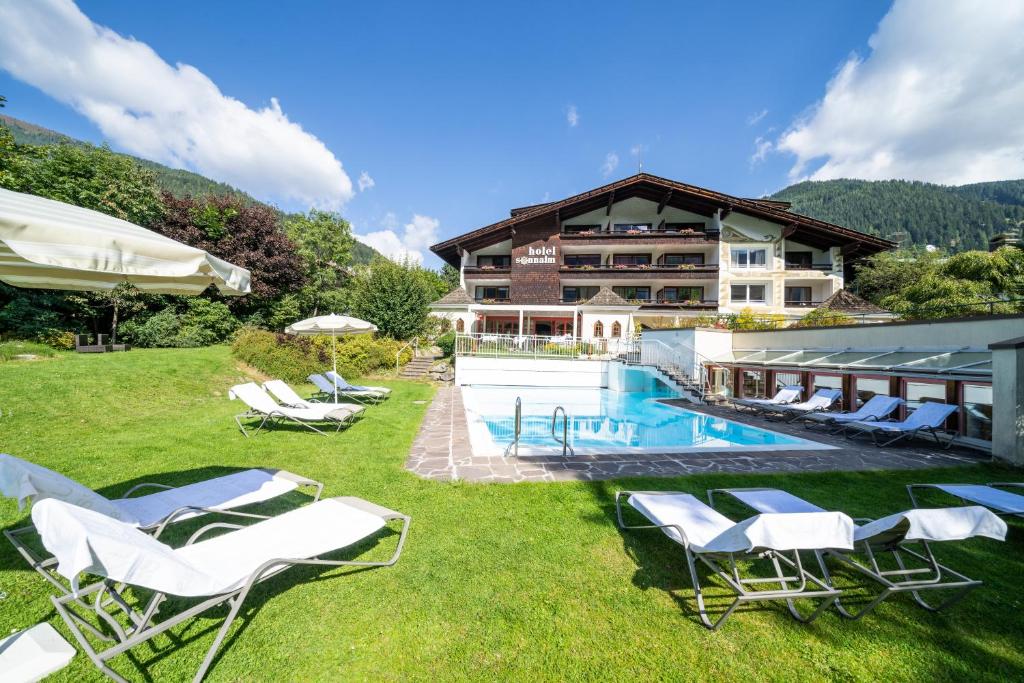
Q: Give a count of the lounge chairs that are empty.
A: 13